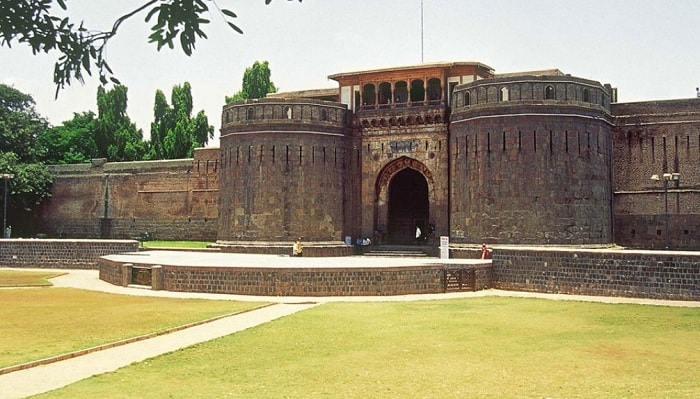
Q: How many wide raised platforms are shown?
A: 1